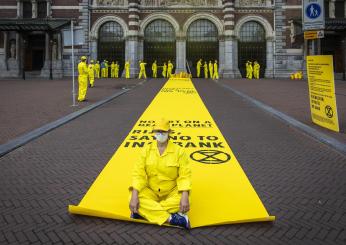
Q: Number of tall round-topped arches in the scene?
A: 4